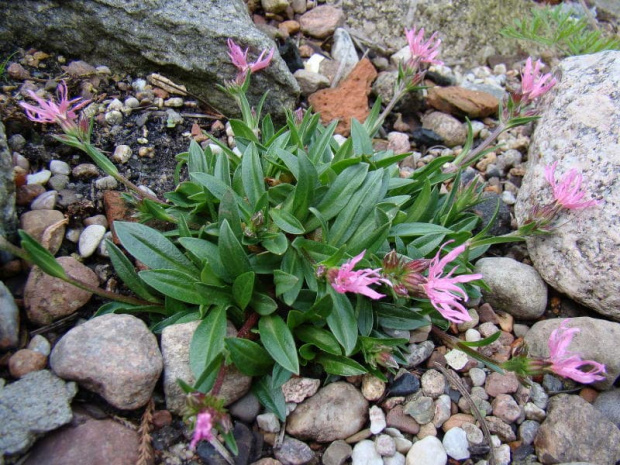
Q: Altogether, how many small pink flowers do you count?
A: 9